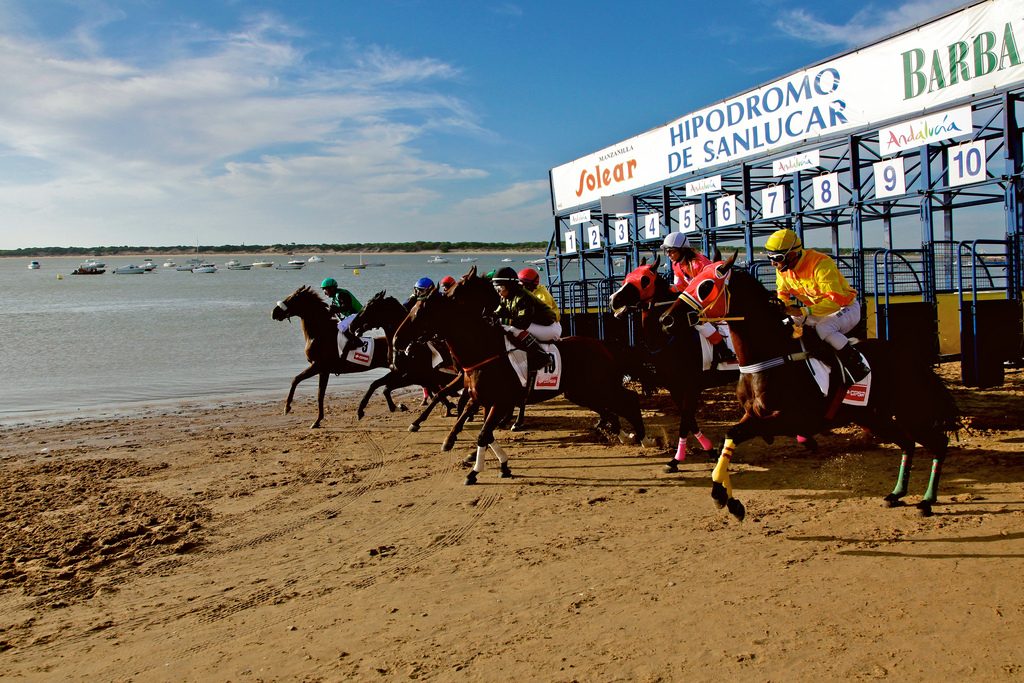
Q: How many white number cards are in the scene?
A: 10